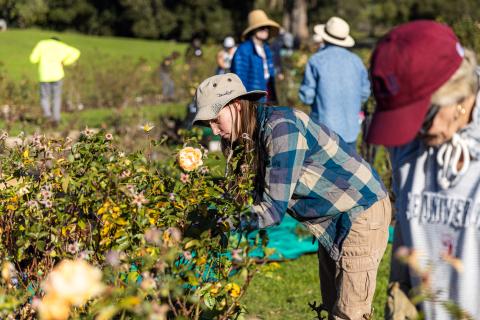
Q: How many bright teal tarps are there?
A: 1